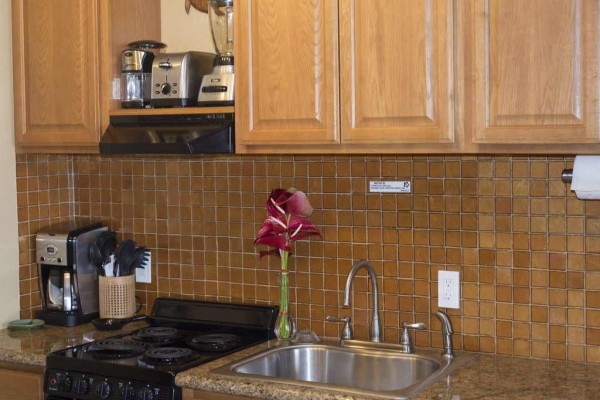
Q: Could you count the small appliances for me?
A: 4